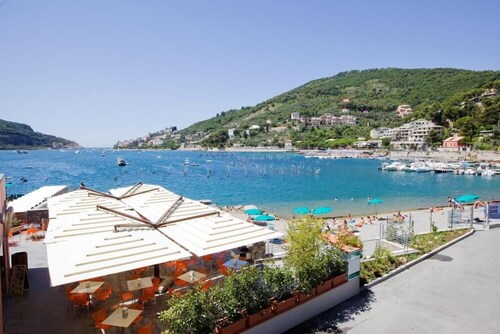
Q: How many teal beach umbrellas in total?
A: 6